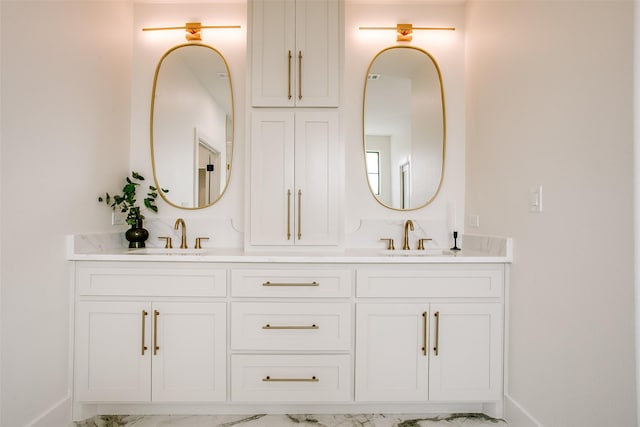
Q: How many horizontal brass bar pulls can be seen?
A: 3